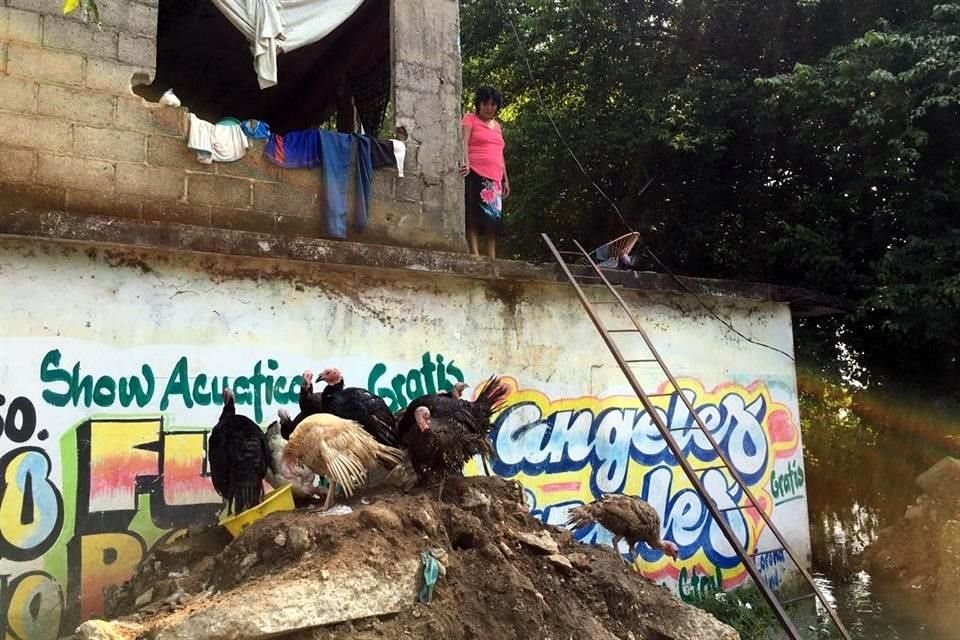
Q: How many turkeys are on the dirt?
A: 9